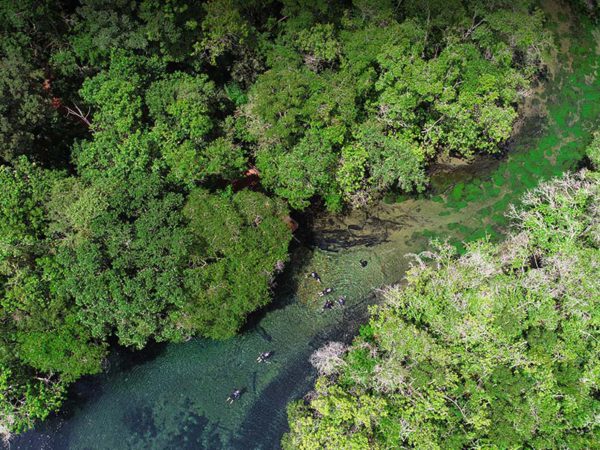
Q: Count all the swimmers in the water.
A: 6